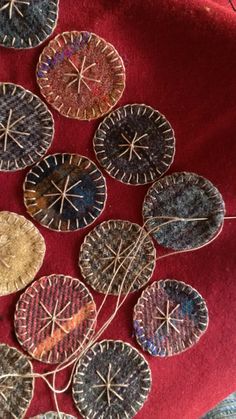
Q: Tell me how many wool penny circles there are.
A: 13